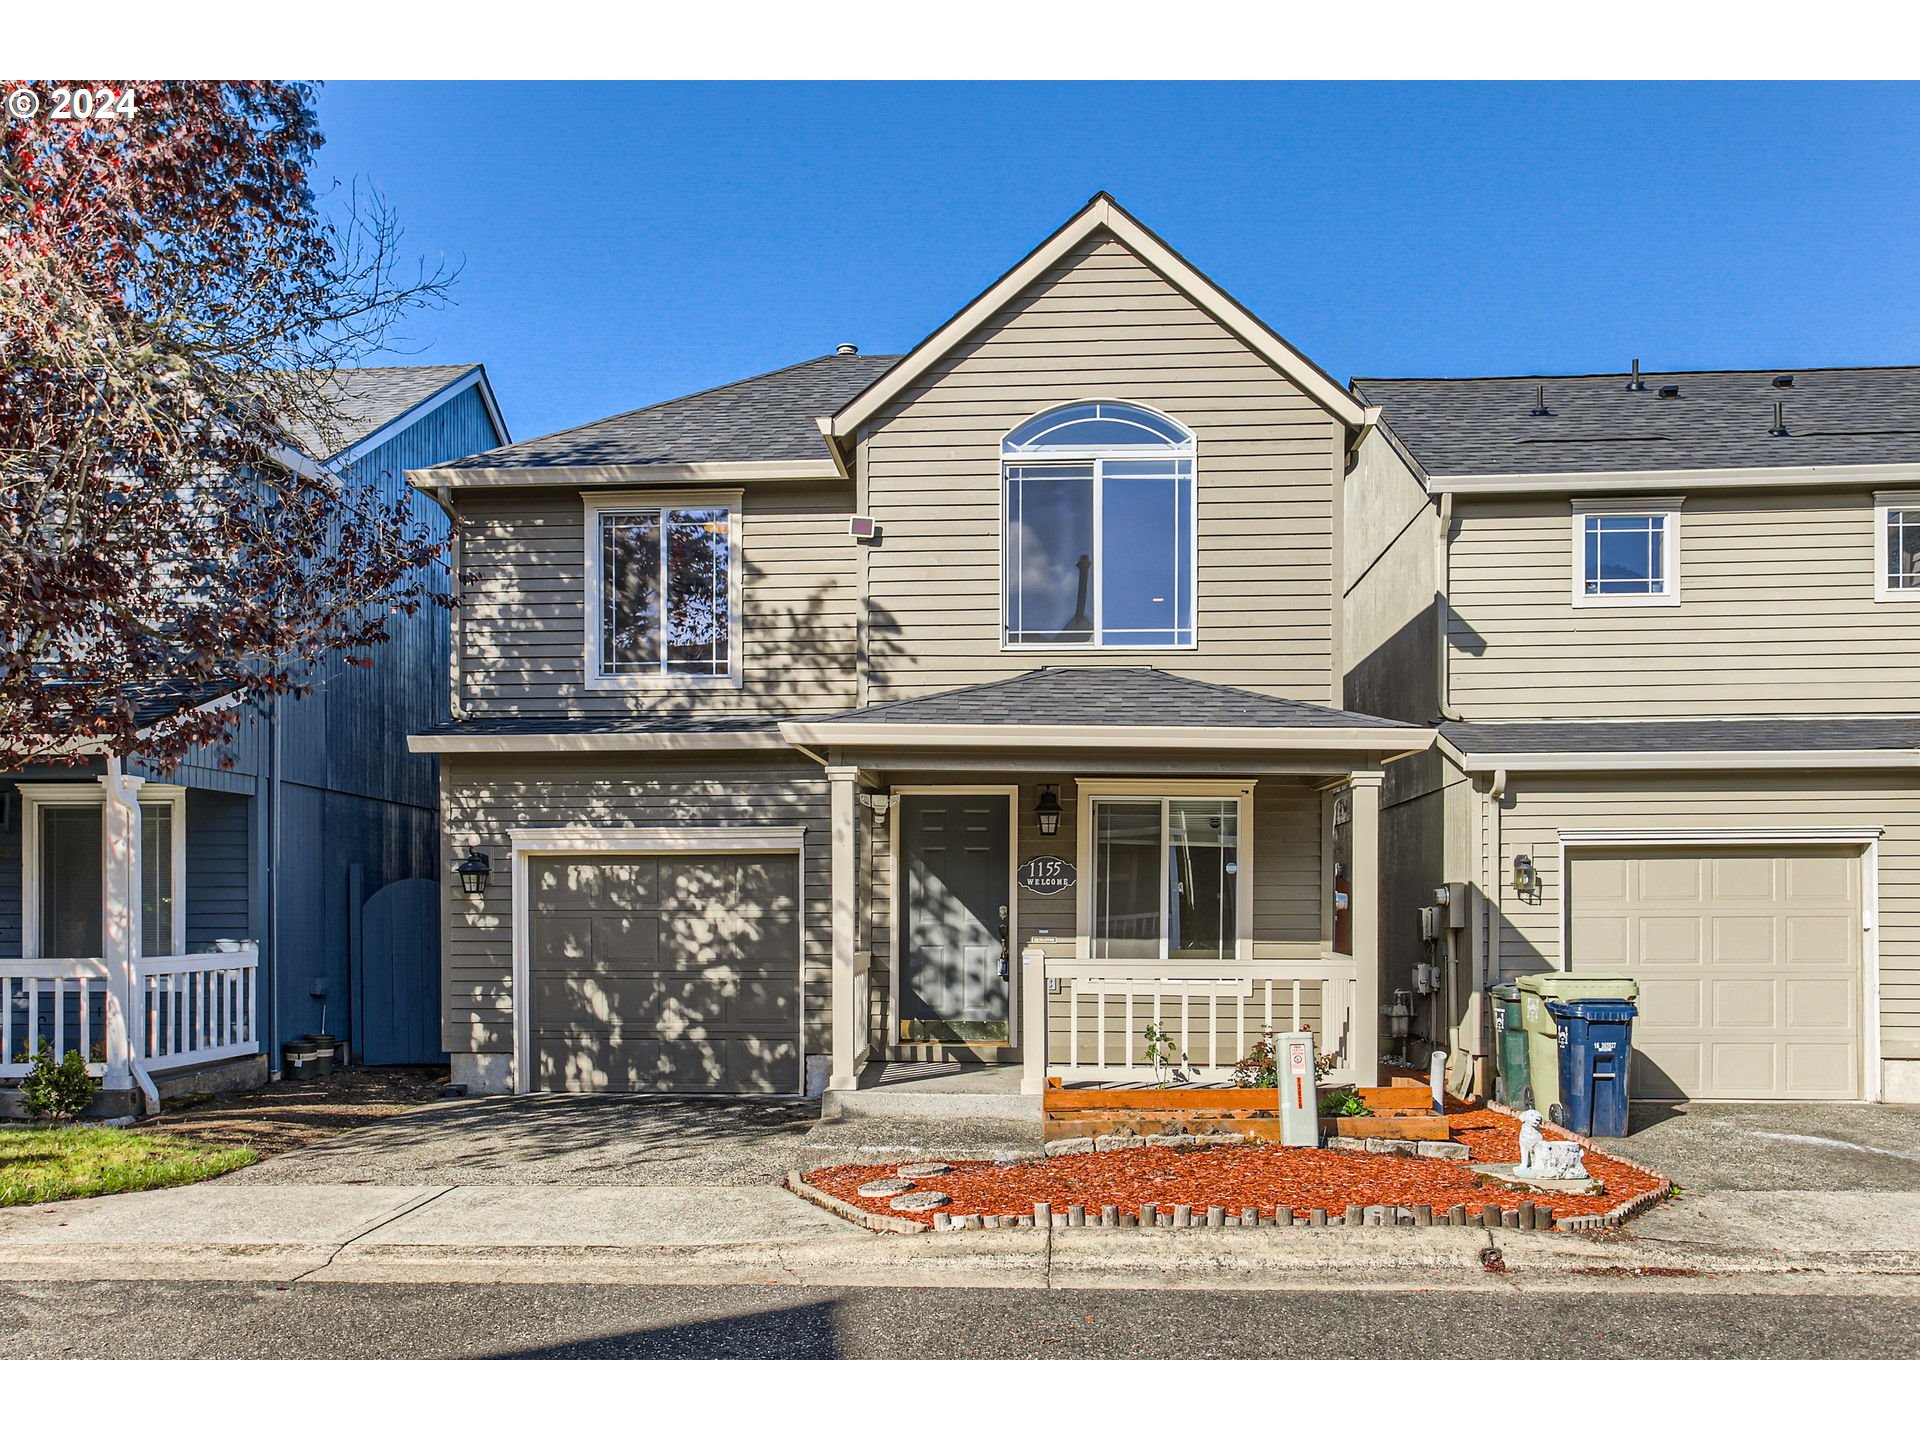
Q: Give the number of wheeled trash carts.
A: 3